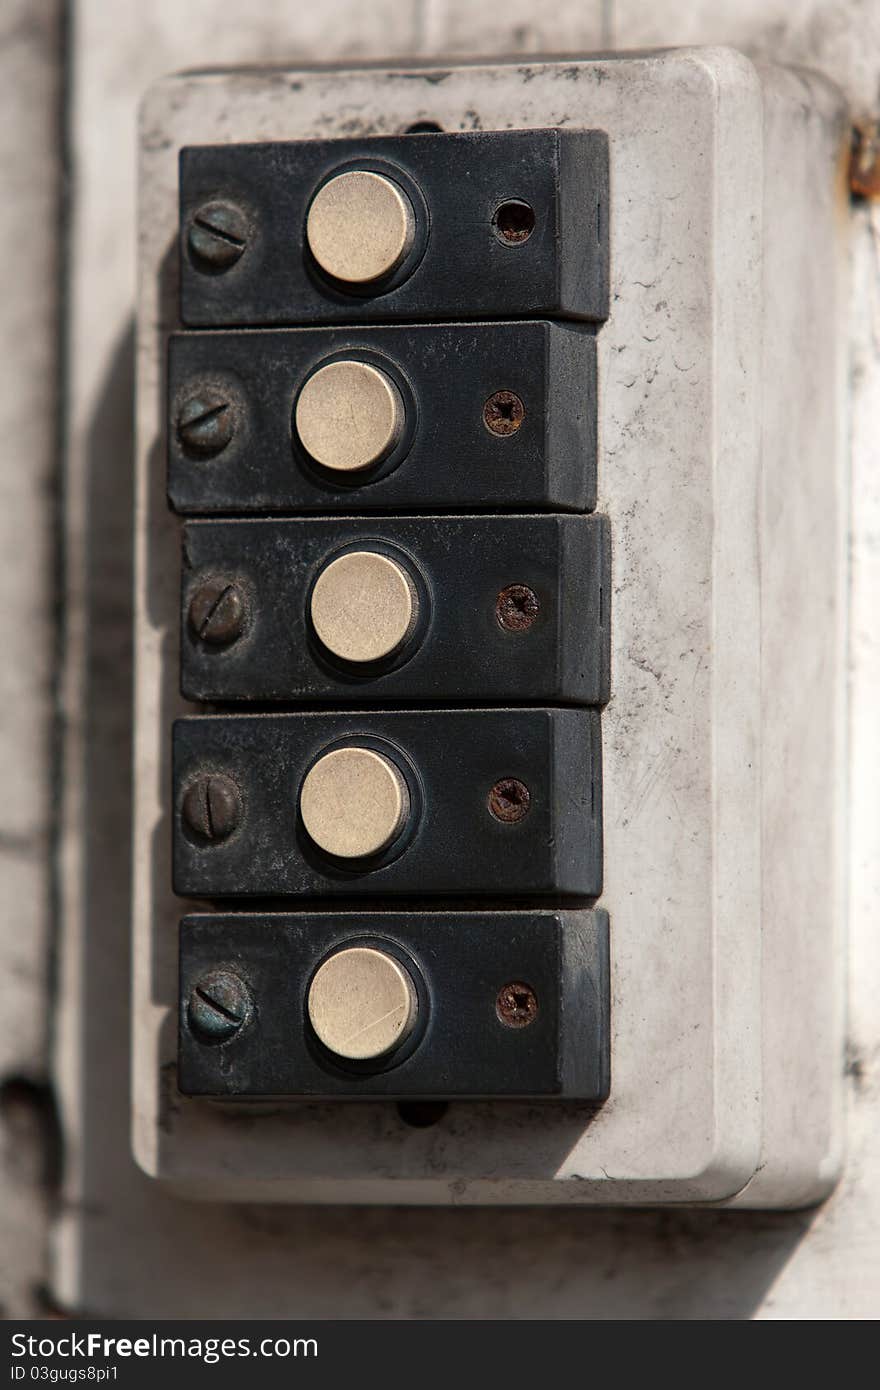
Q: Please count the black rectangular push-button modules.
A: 5